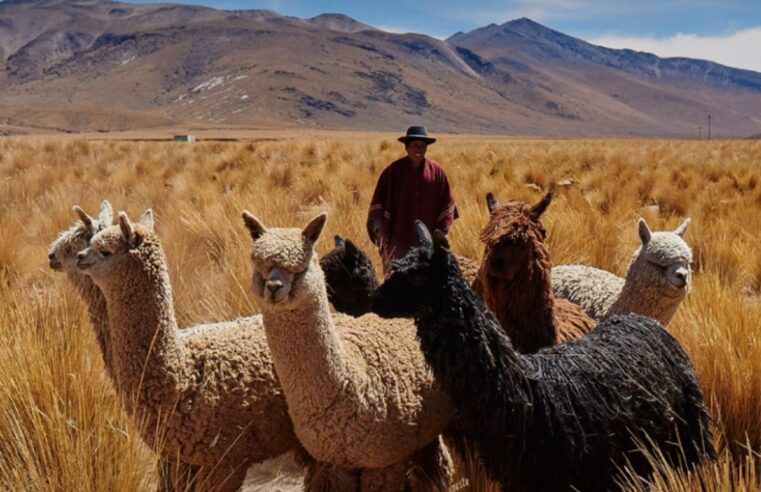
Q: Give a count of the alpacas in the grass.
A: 7